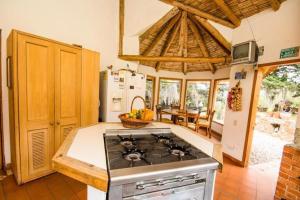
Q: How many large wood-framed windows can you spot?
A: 4